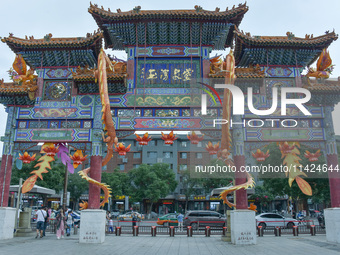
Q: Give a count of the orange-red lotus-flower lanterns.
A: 11